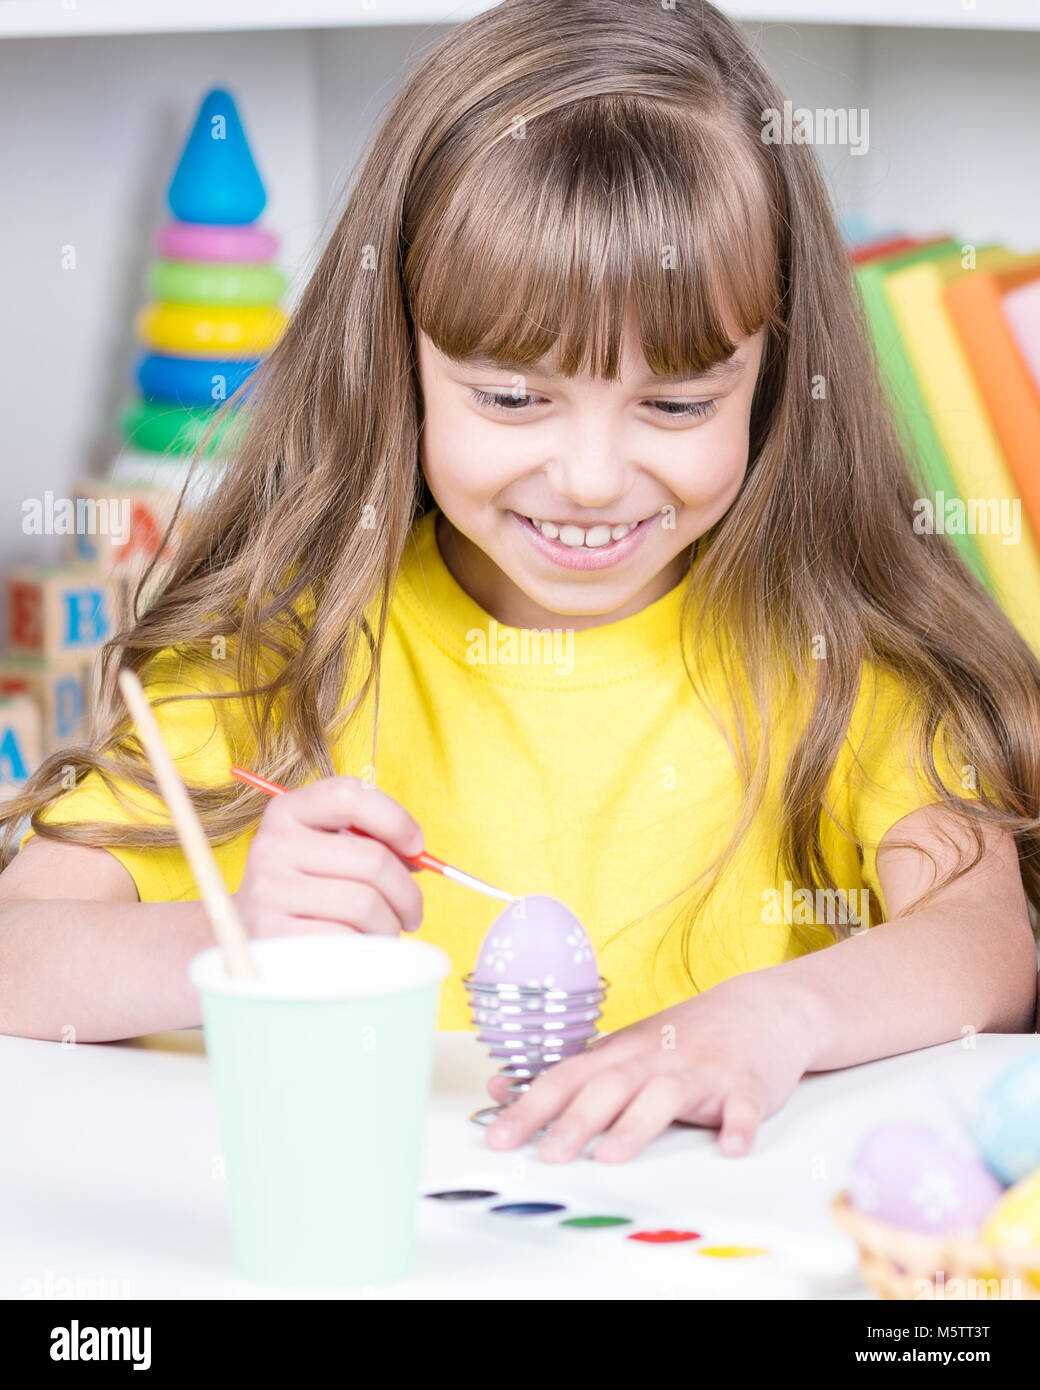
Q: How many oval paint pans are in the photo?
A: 5